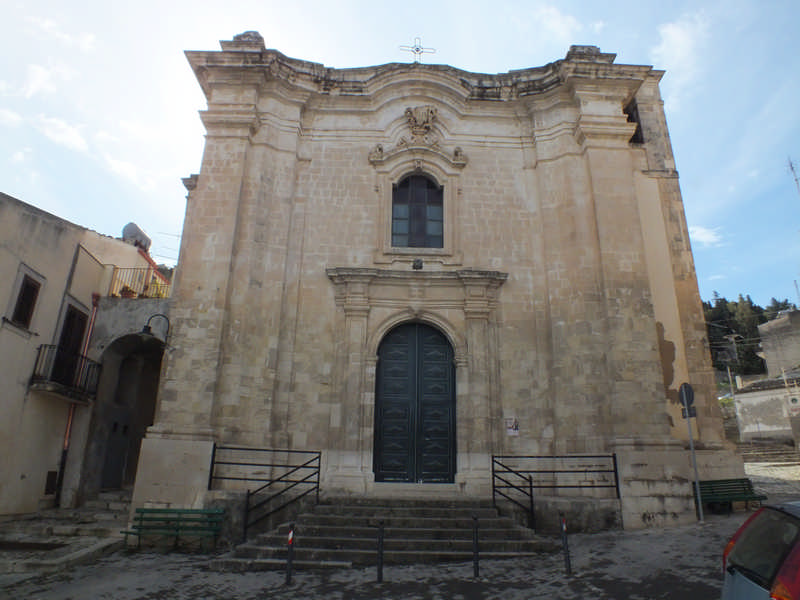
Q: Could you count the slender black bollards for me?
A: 4